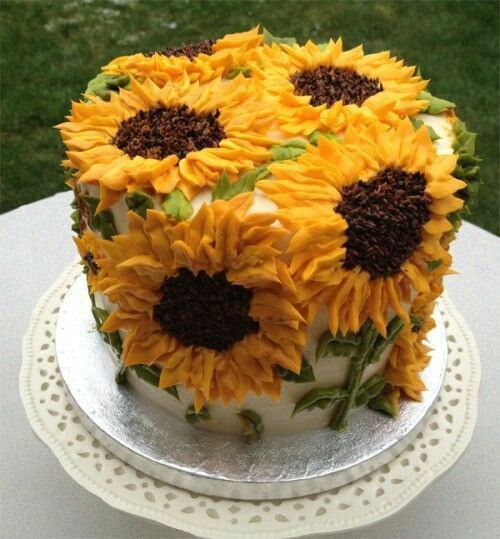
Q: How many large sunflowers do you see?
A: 5